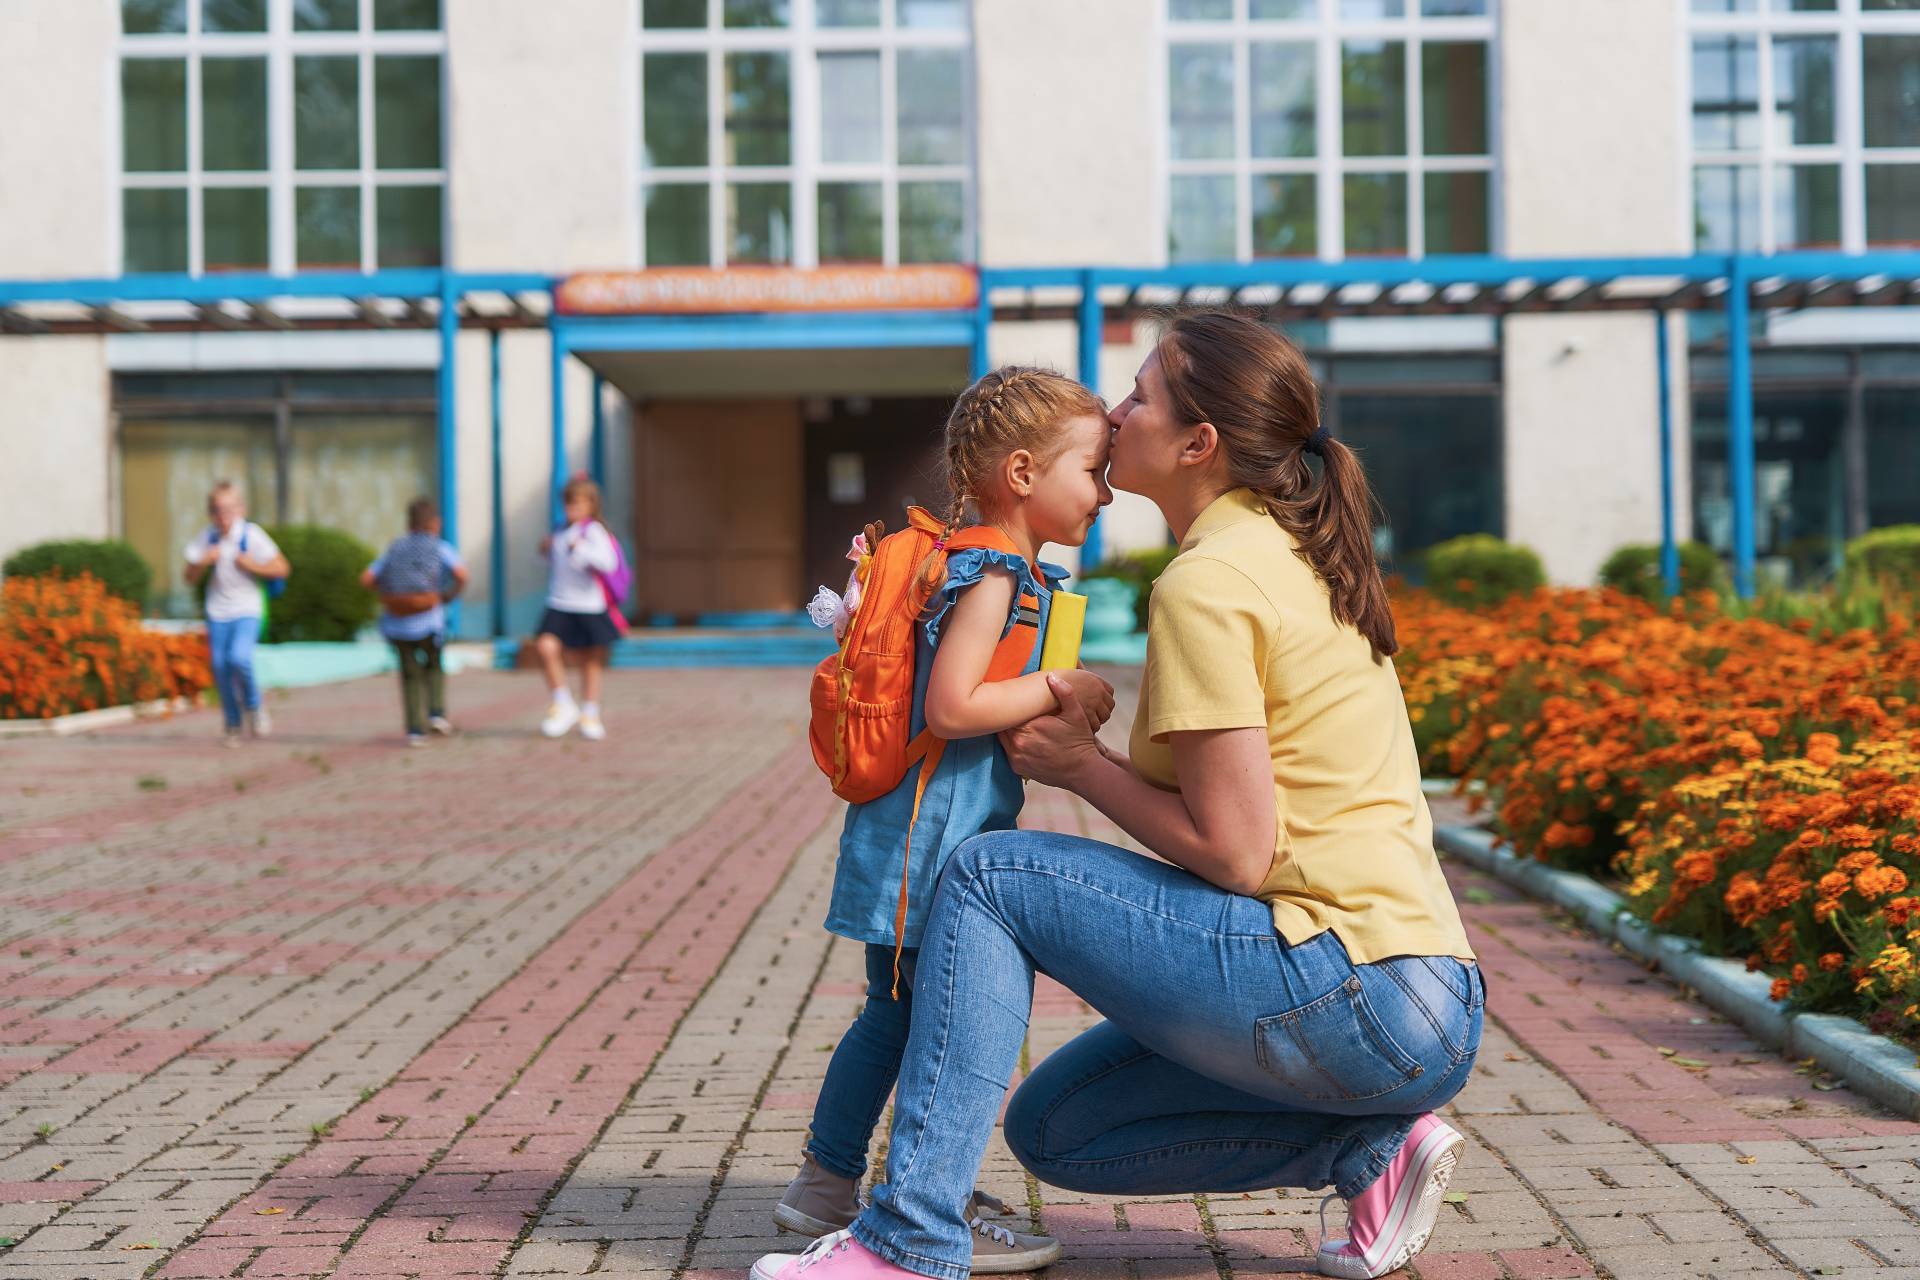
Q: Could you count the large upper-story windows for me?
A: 4